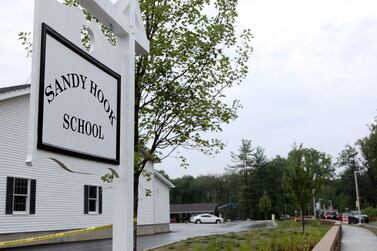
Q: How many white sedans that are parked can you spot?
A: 1